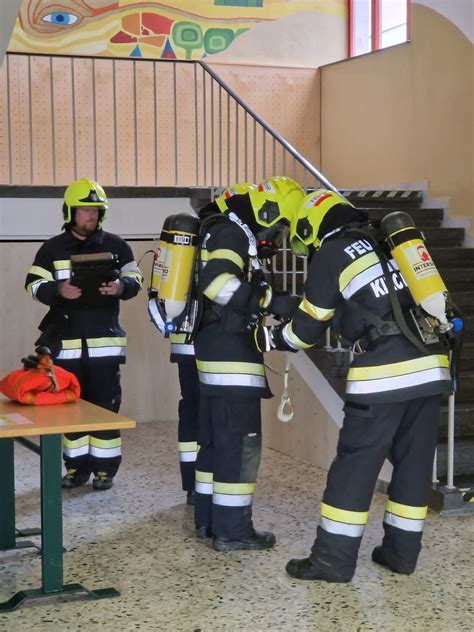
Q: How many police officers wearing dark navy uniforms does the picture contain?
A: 0